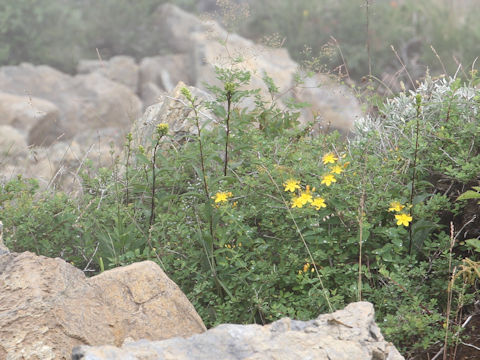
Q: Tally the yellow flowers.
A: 10